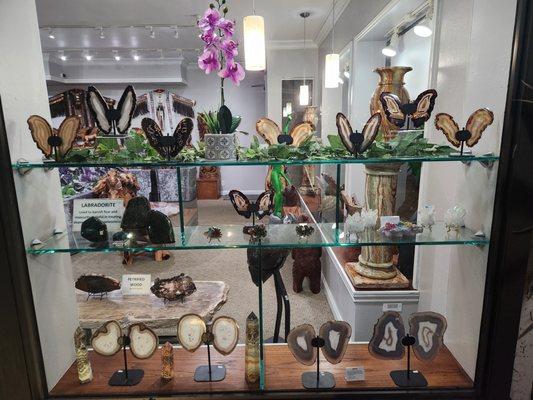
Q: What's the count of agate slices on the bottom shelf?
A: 8